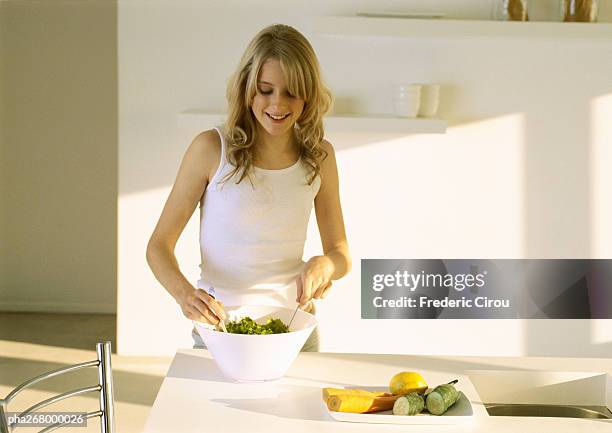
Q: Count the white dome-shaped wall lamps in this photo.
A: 0